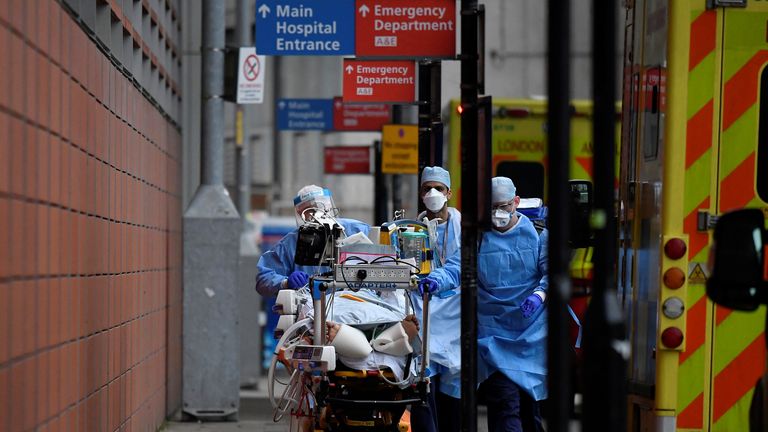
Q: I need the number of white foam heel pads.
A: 2